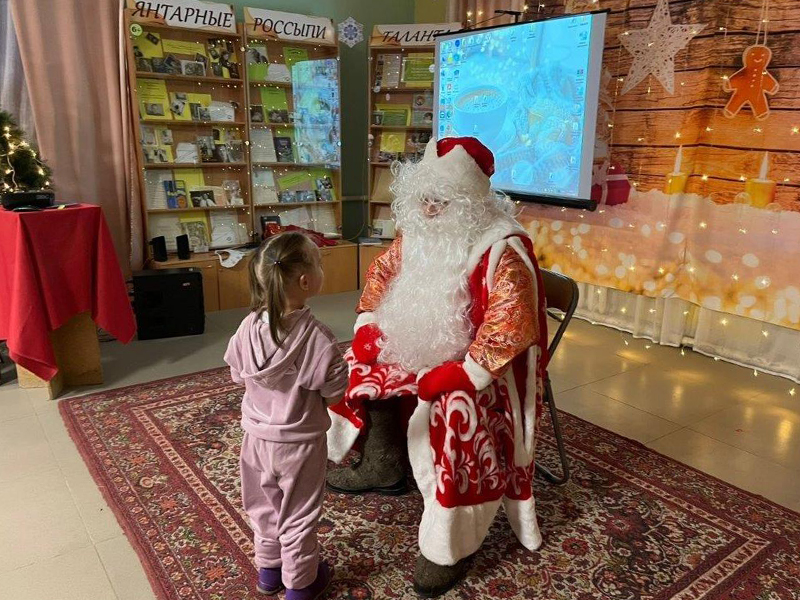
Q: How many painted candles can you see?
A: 2